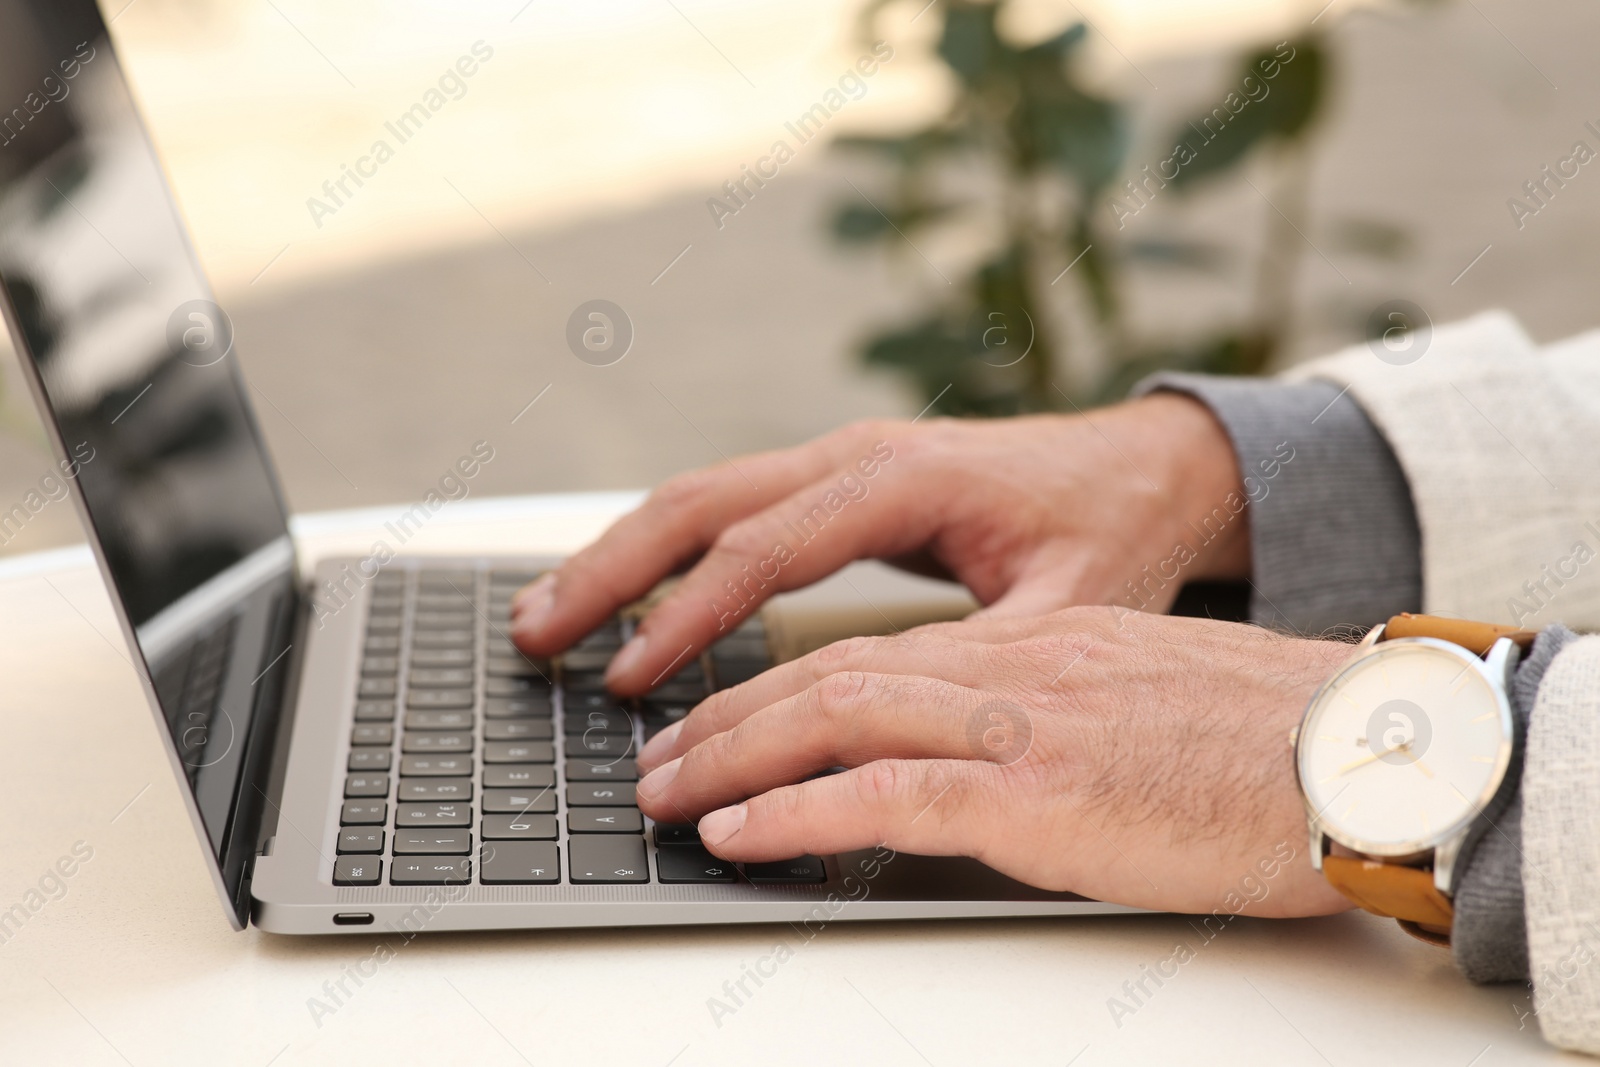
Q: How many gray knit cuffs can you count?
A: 2